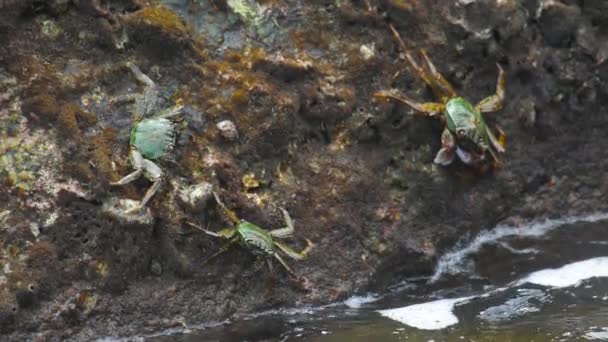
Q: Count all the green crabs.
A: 3